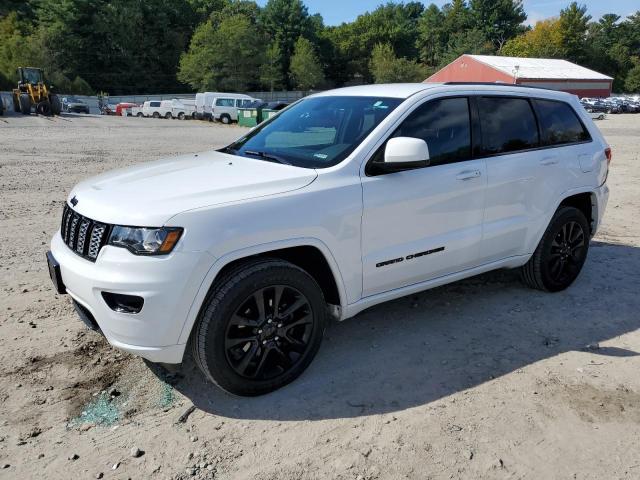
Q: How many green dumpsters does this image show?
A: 2